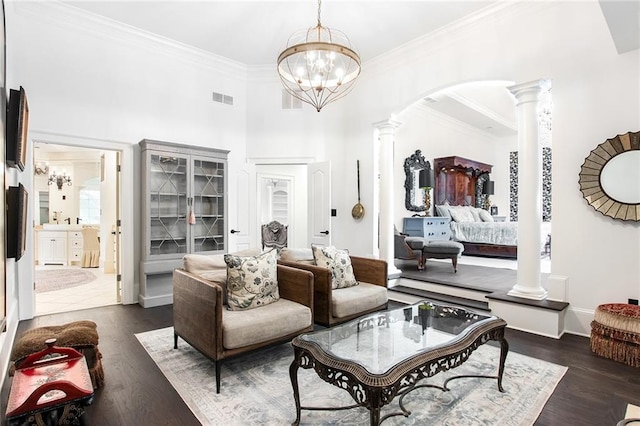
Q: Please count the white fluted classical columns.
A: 2